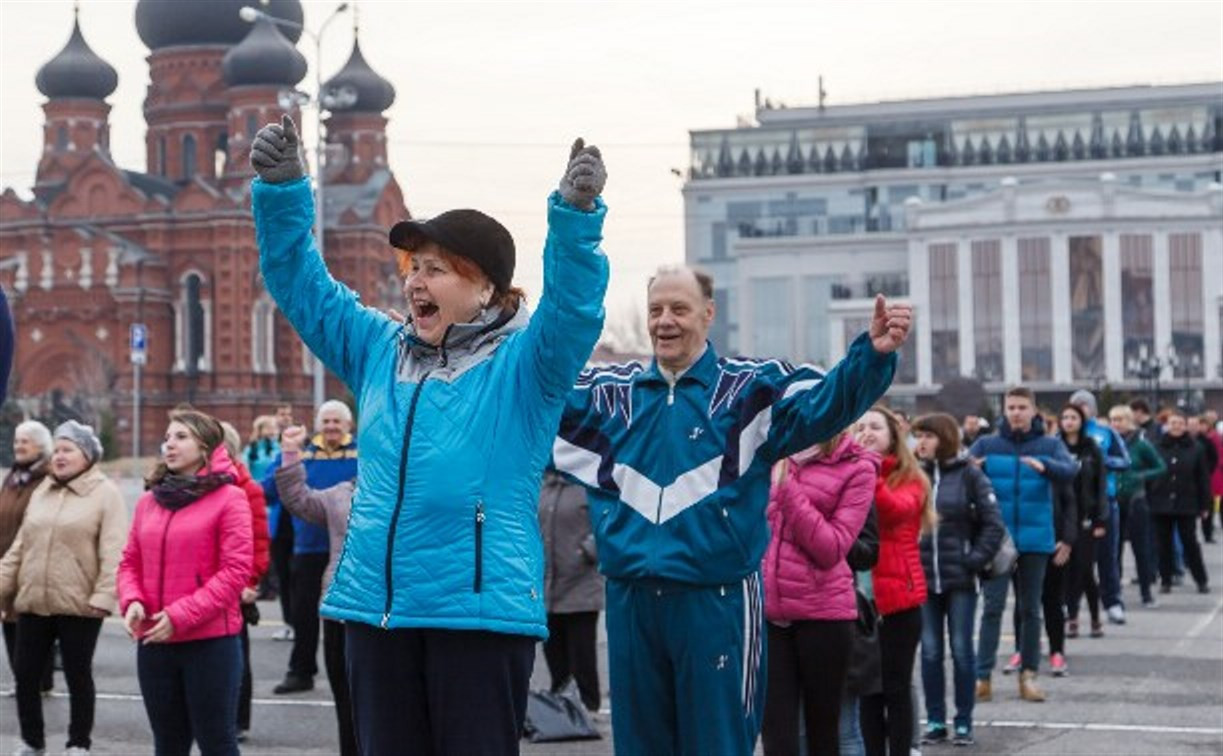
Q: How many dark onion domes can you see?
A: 4